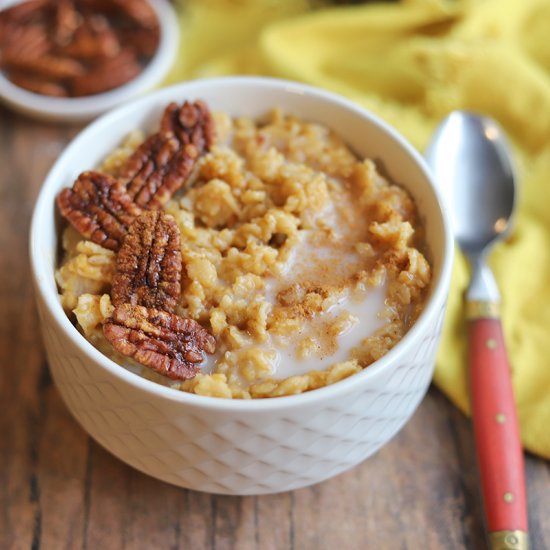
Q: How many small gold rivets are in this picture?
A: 3